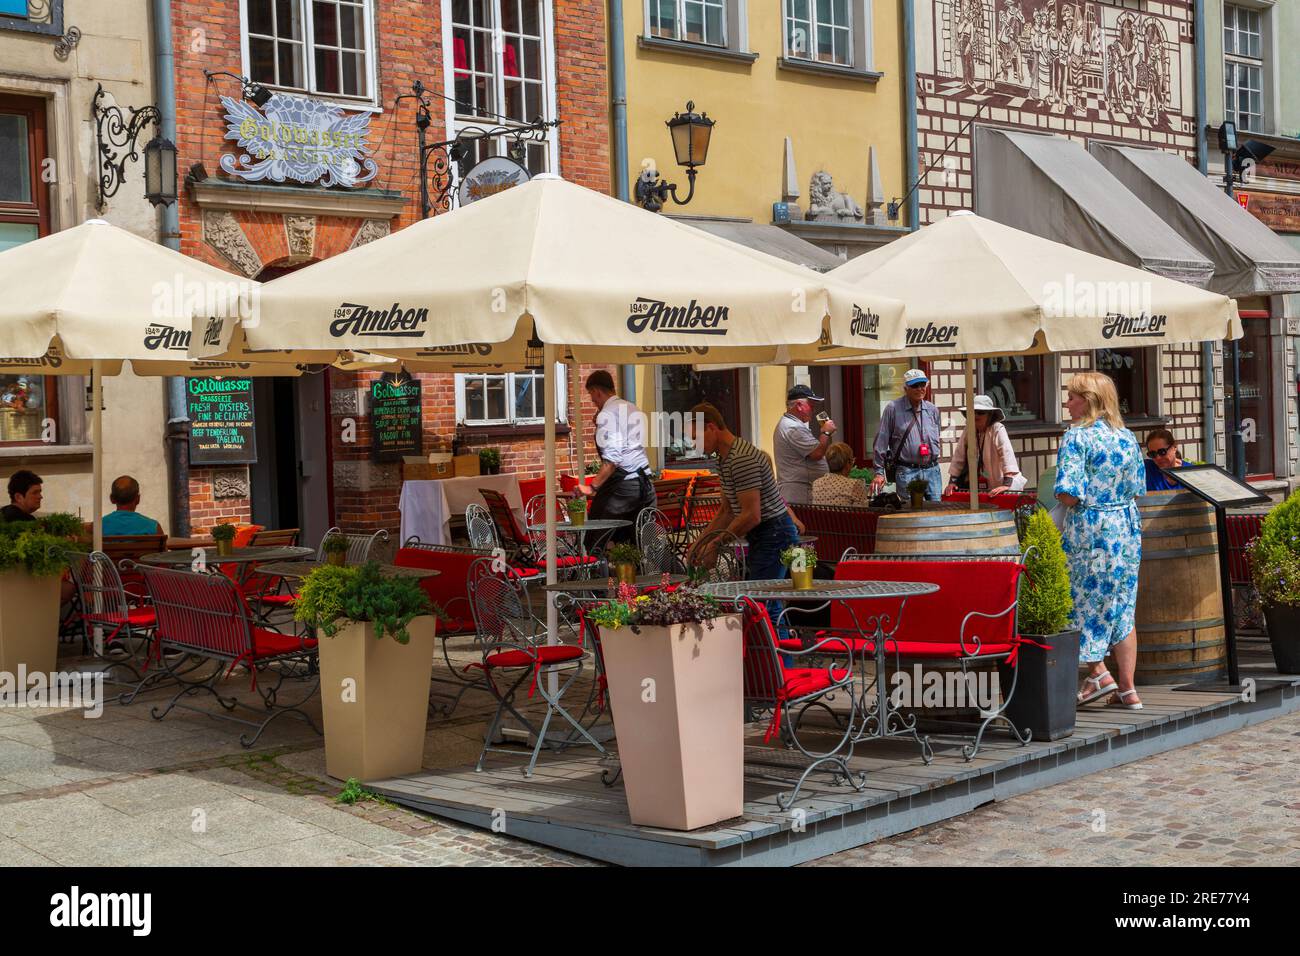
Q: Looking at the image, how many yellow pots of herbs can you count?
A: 6